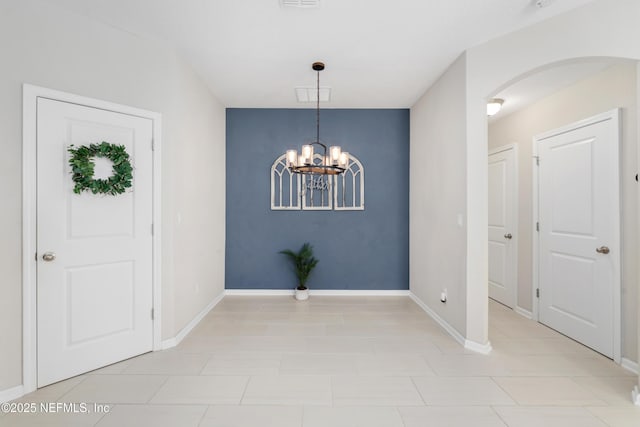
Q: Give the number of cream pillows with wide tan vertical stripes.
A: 0